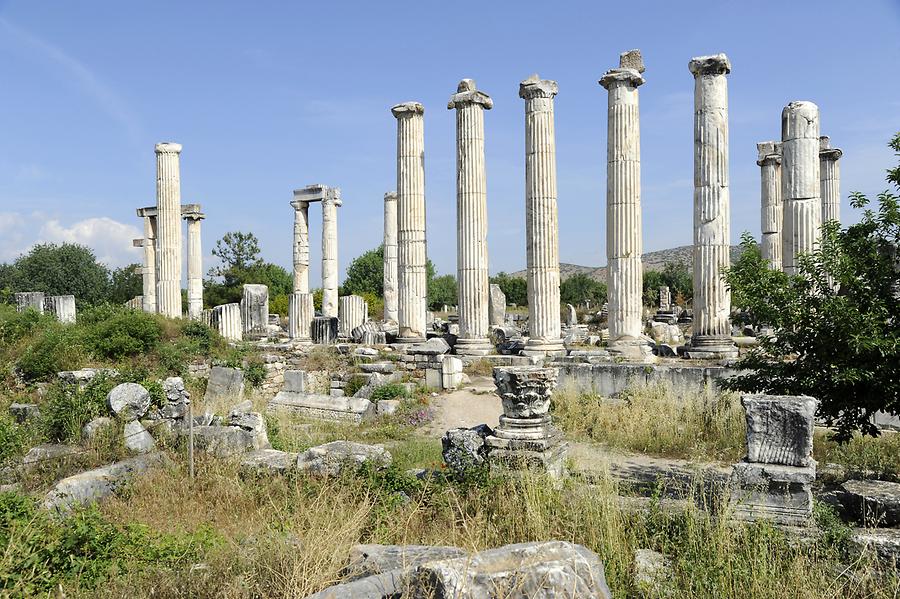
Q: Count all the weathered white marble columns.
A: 14